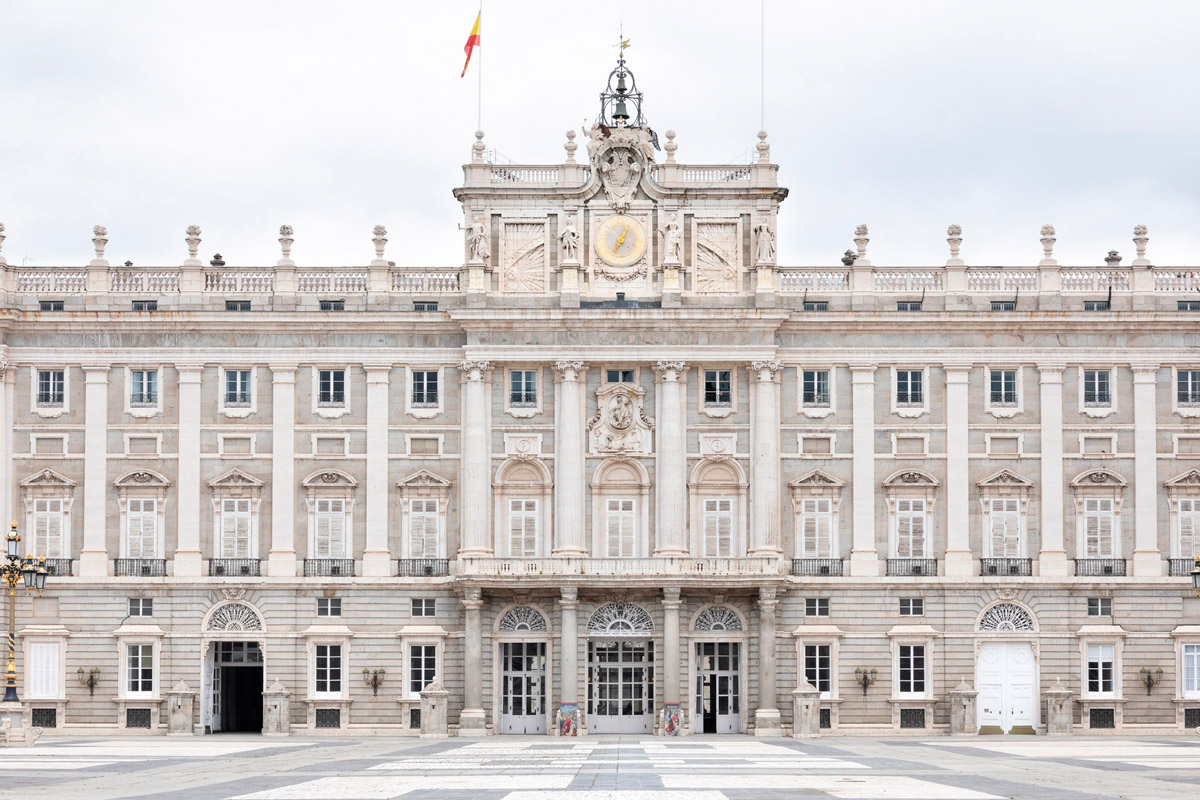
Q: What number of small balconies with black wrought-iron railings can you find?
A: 10